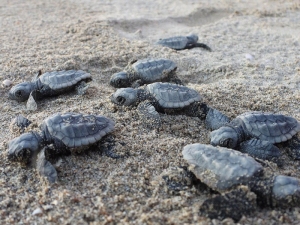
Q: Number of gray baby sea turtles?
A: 7